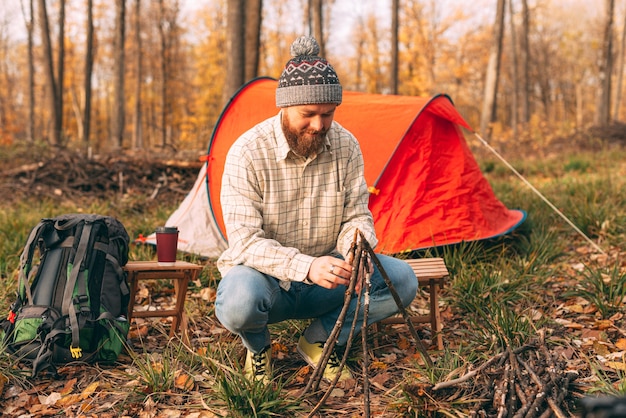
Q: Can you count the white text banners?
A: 0